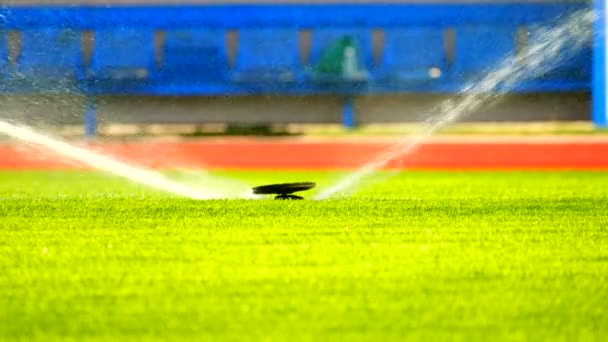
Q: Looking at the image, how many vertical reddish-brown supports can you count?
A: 8